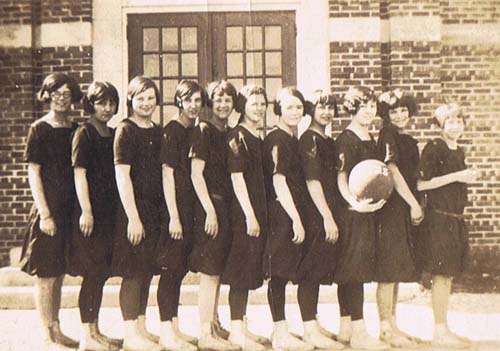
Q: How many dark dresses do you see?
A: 11